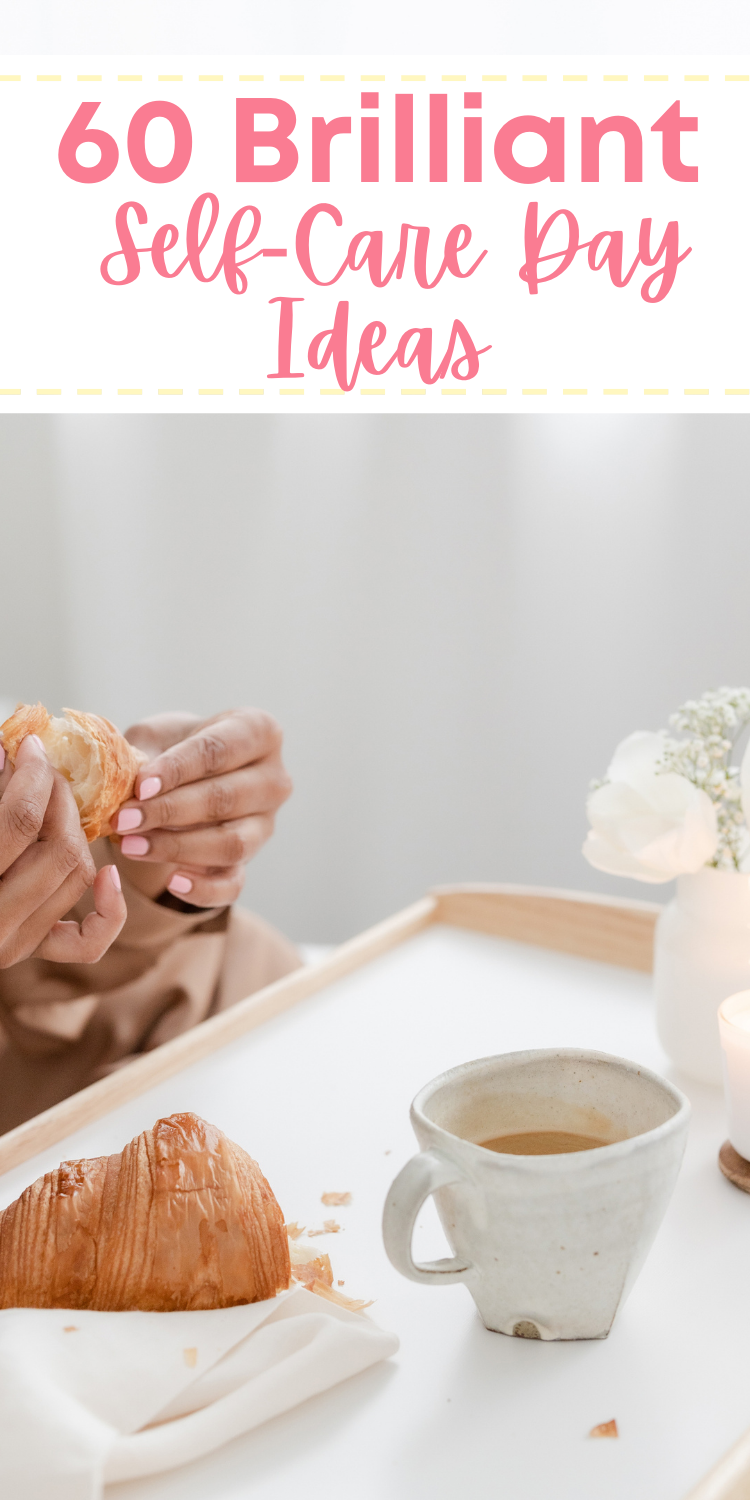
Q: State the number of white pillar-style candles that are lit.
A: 1